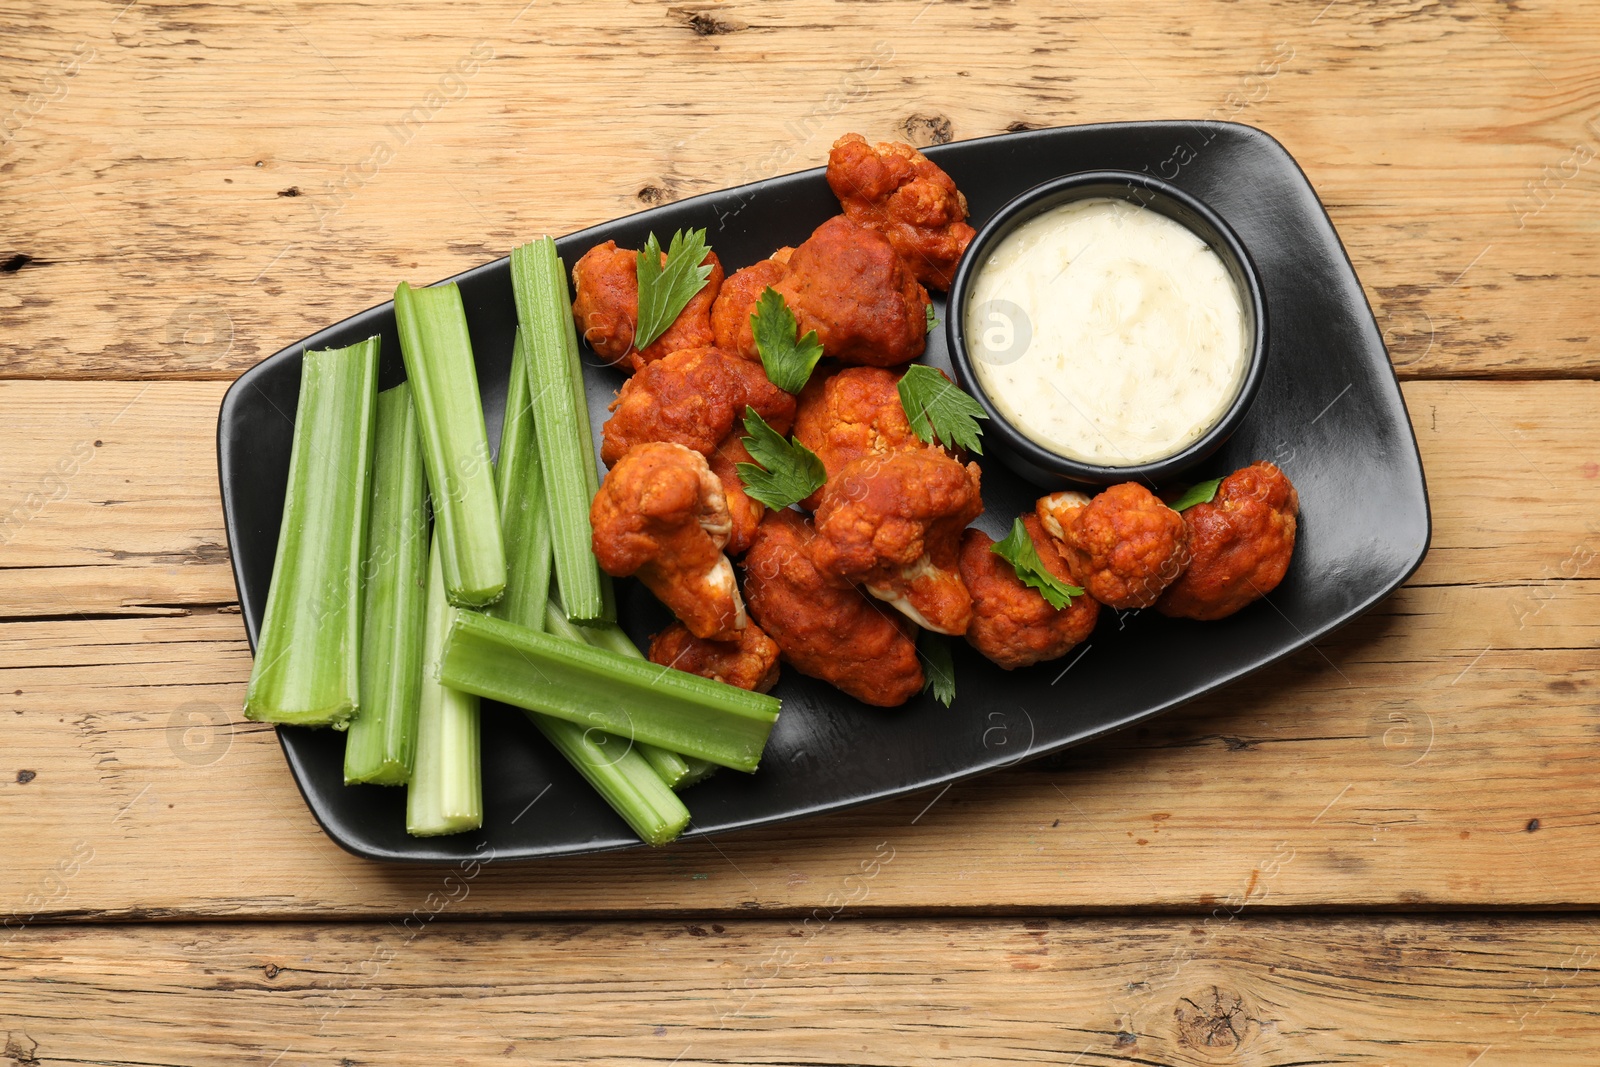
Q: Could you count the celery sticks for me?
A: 9